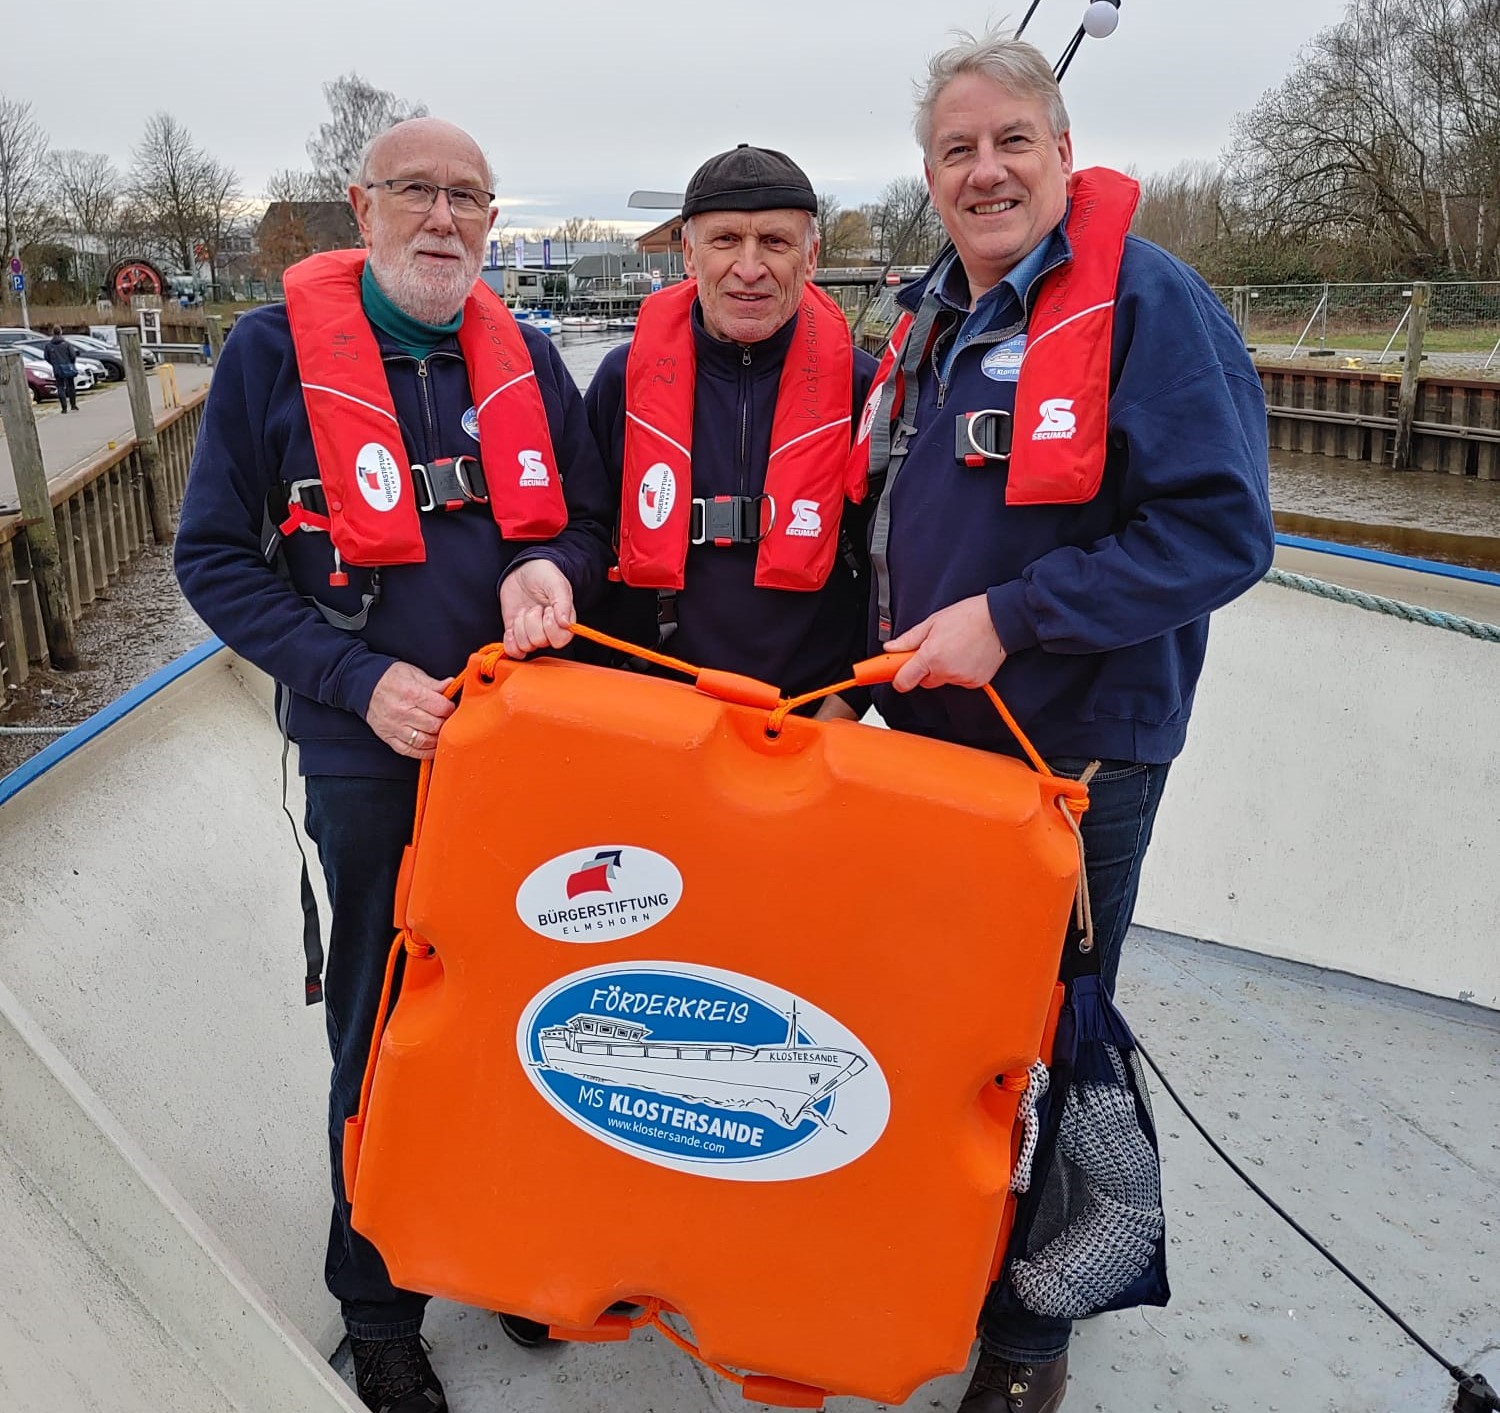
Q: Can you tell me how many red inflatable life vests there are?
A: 3